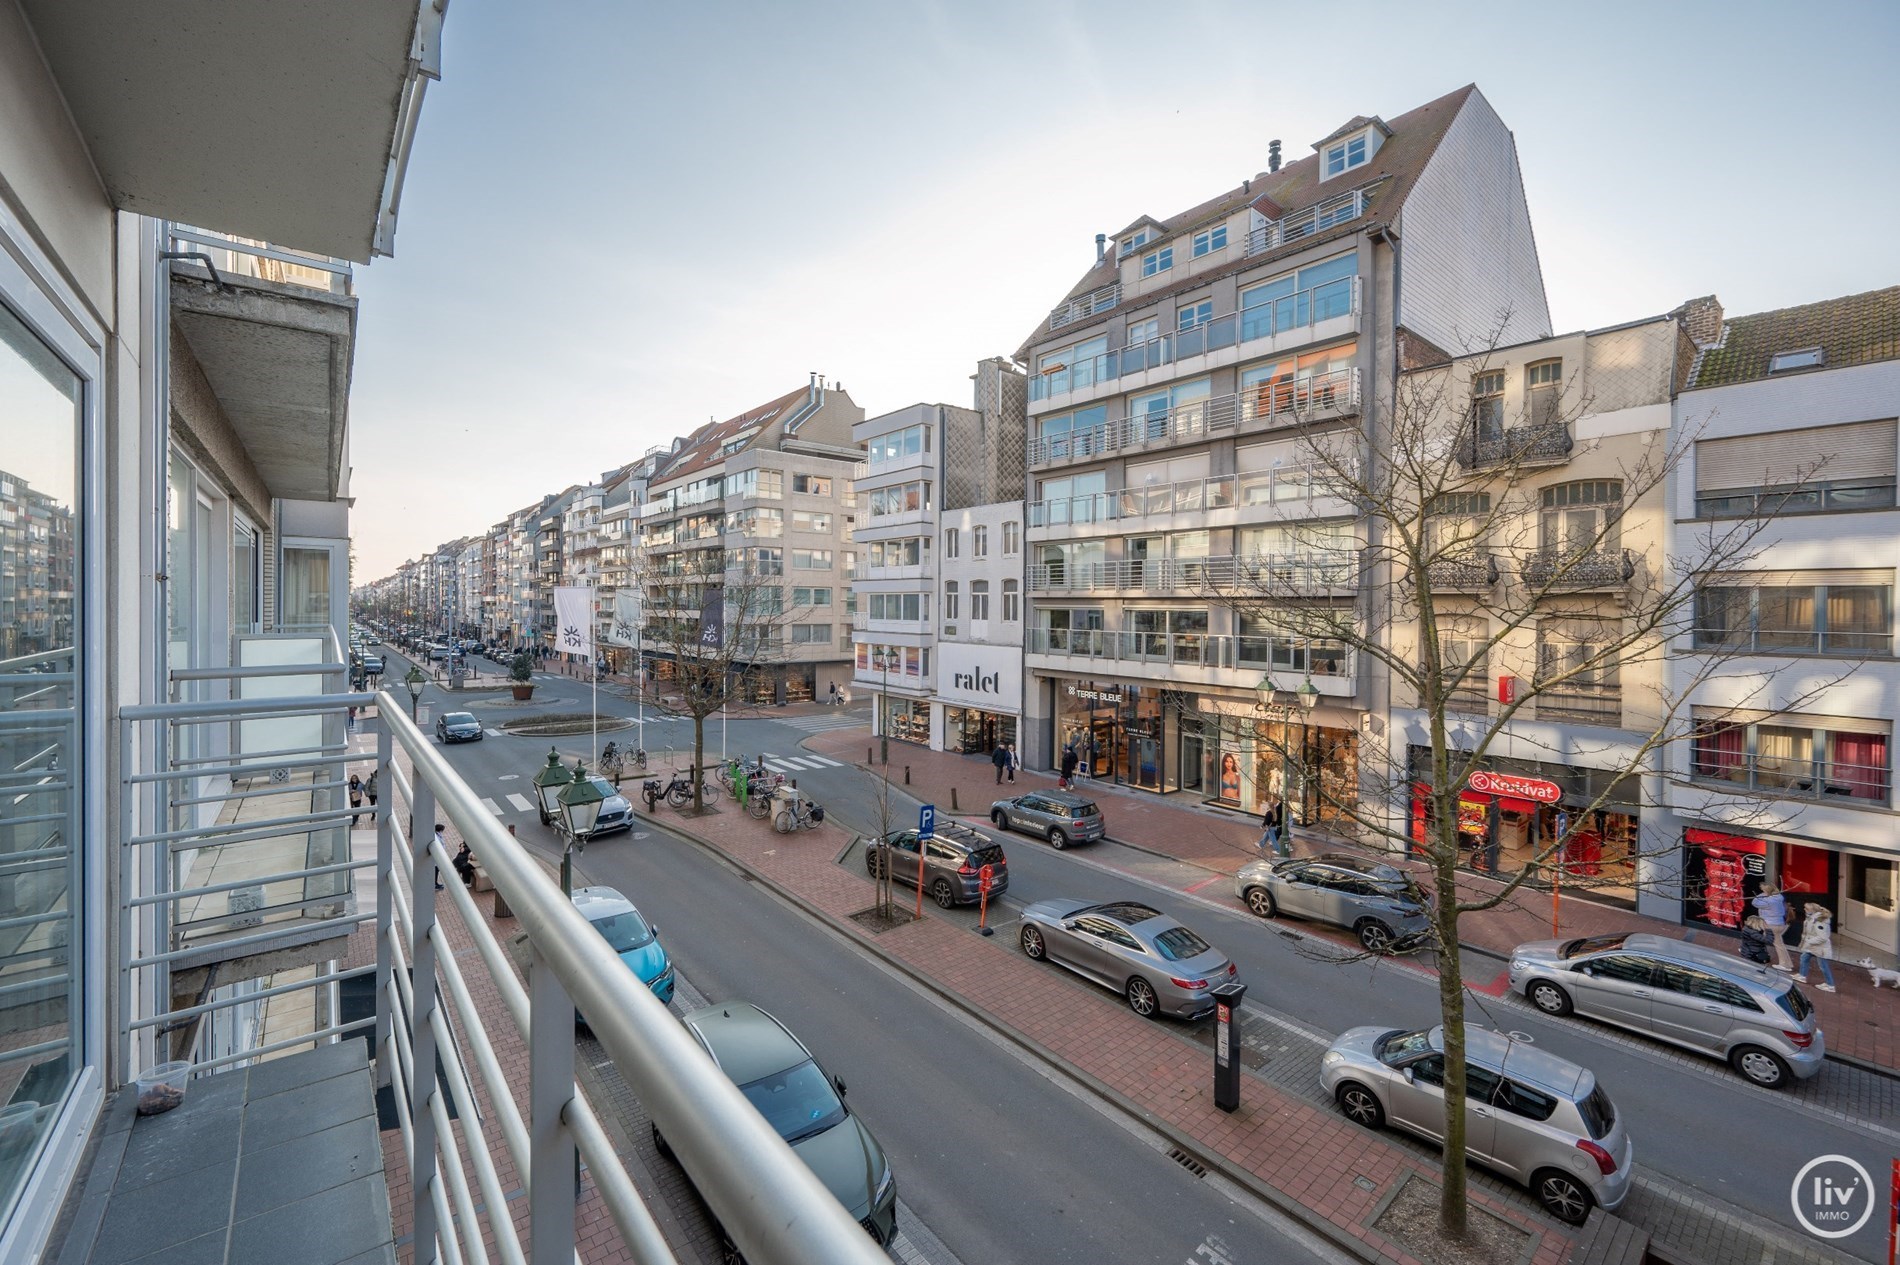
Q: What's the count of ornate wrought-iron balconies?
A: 3